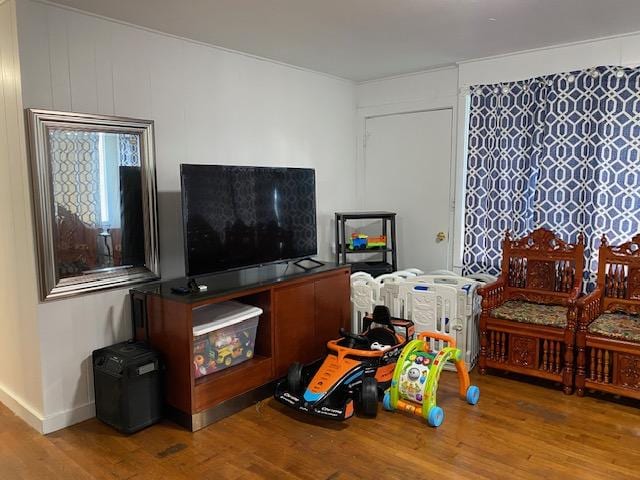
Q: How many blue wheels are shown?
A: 3